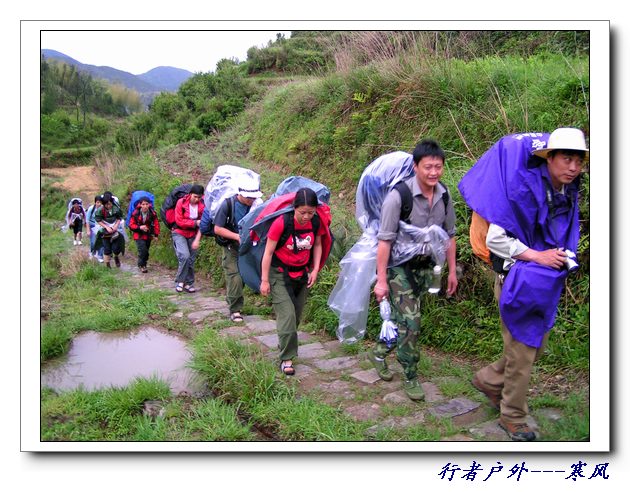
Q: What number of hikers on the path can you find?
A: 9